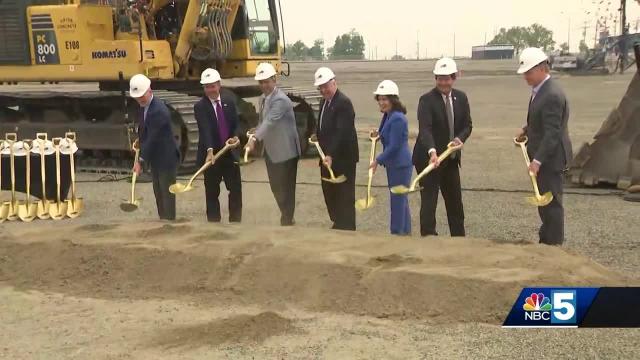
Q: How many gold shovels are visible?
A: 13